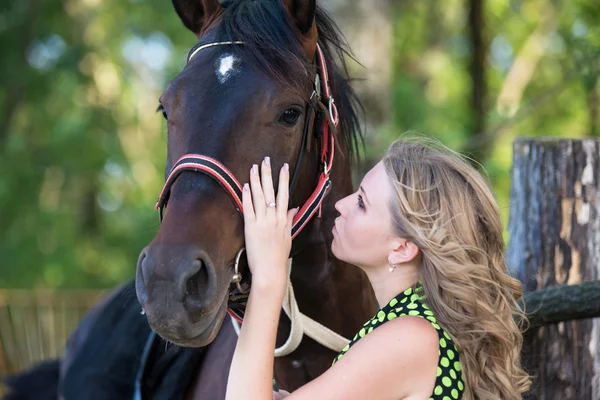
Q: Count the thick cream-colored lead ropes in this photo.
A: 1